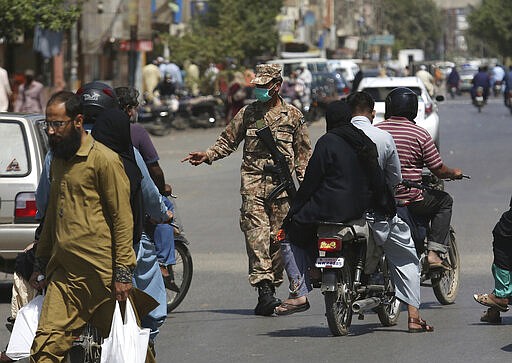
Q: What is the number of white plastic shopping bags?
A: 2